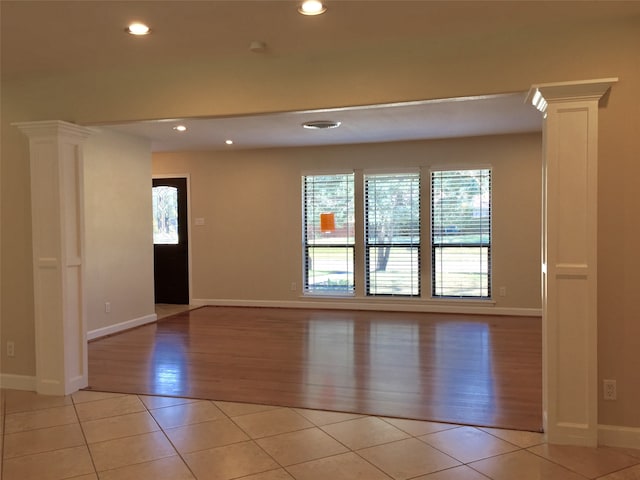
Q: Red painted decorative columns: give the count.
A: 0